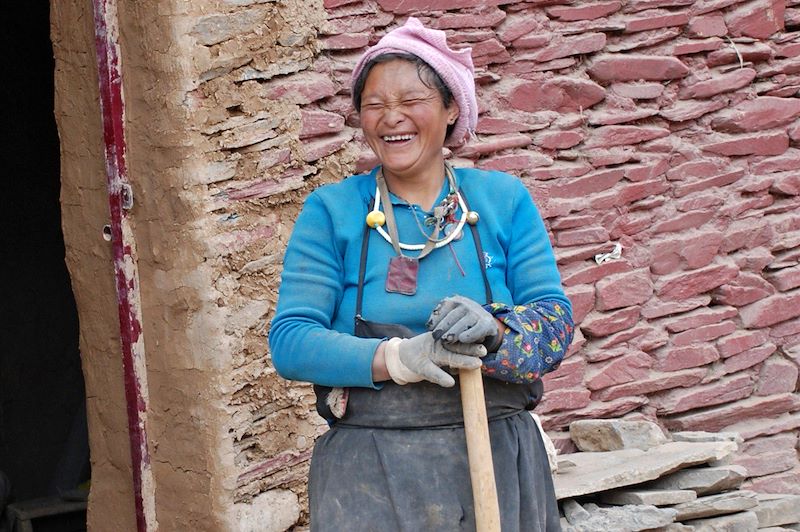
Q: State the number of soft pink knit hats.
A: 1